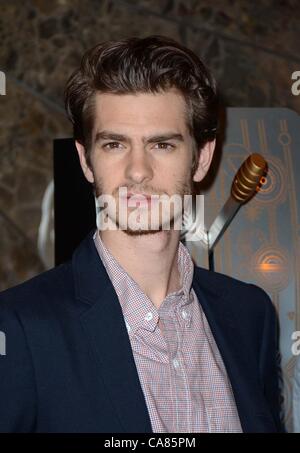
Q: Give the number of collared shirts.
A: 1